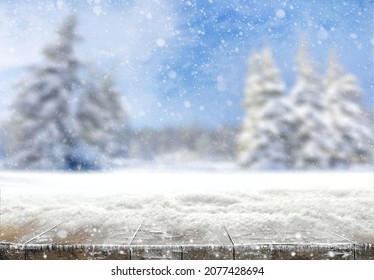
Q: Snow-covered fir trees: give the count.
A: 5